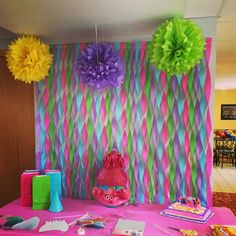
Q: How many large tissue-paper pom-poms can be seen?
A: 3